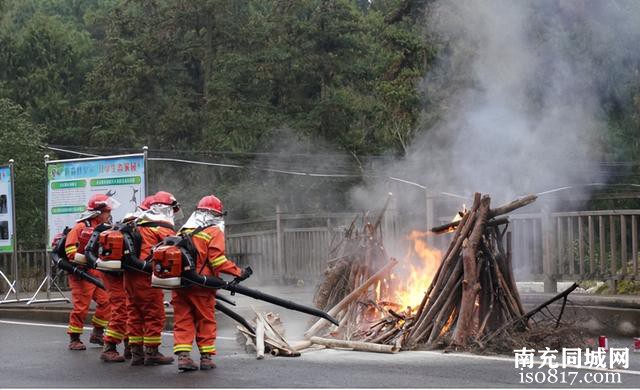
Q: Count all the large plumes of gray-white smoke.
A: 1